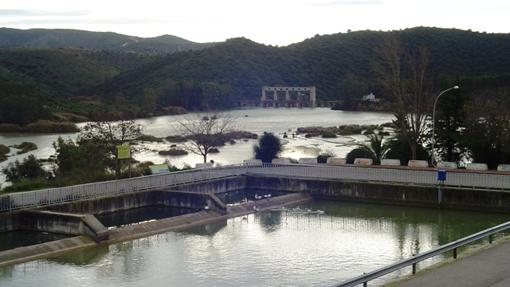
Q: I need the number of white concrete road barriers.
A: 11